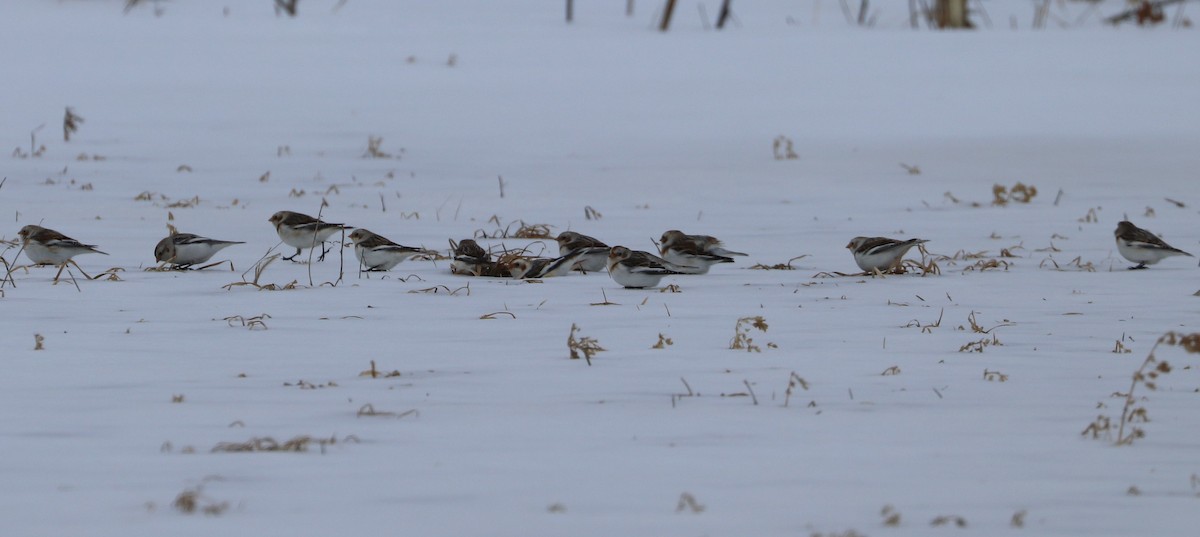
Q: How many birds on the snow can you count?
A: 12